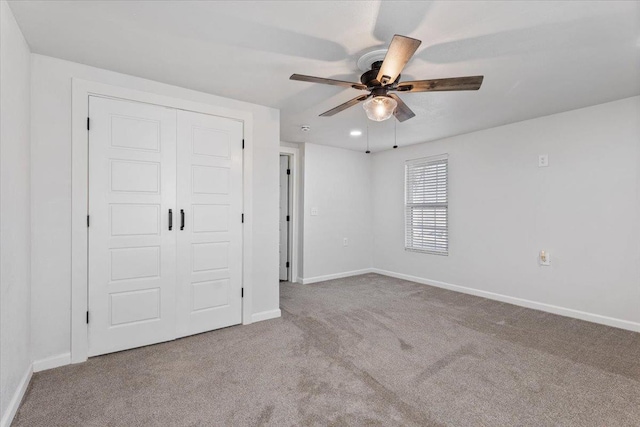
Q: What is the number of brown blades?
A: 5